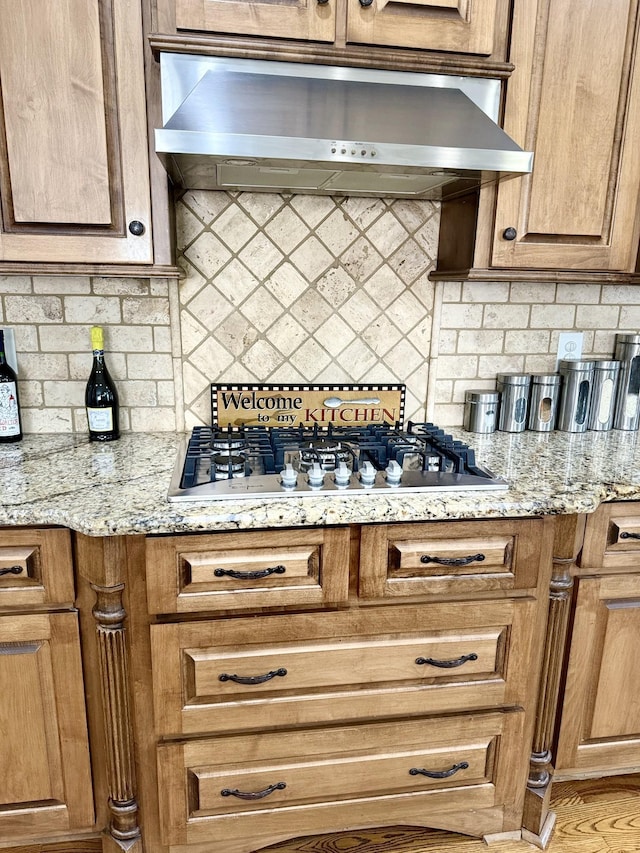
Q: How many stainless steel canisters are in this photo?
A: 6